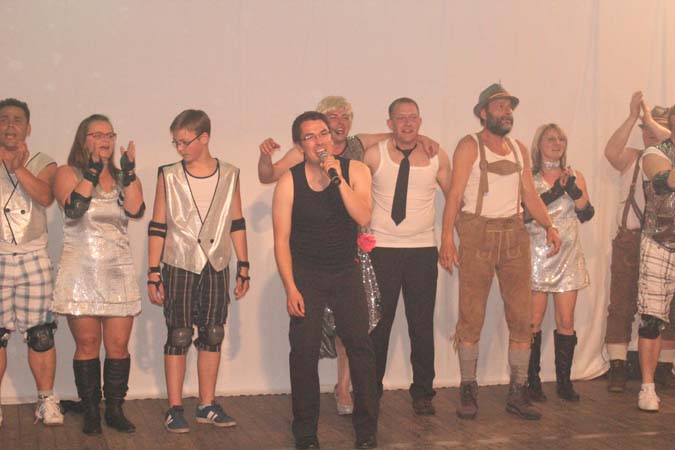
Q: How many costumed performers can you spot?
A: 10